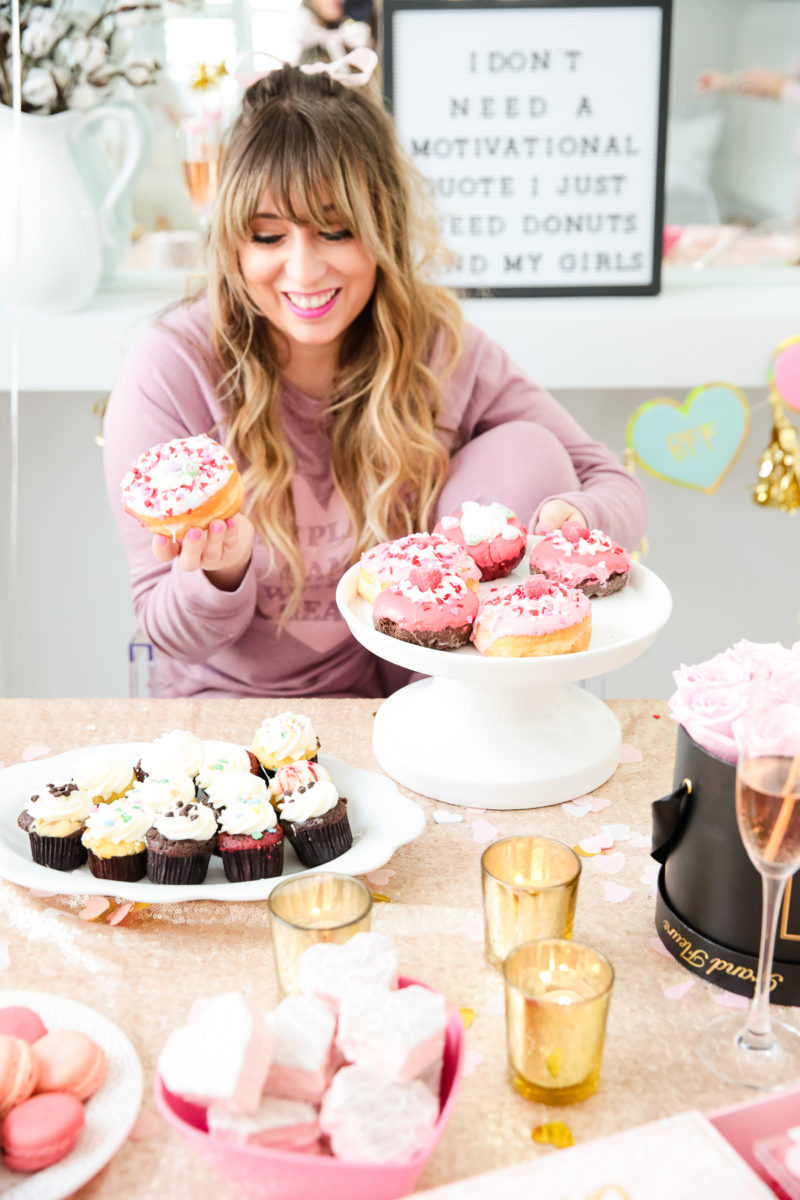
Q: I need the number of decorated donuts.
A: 6